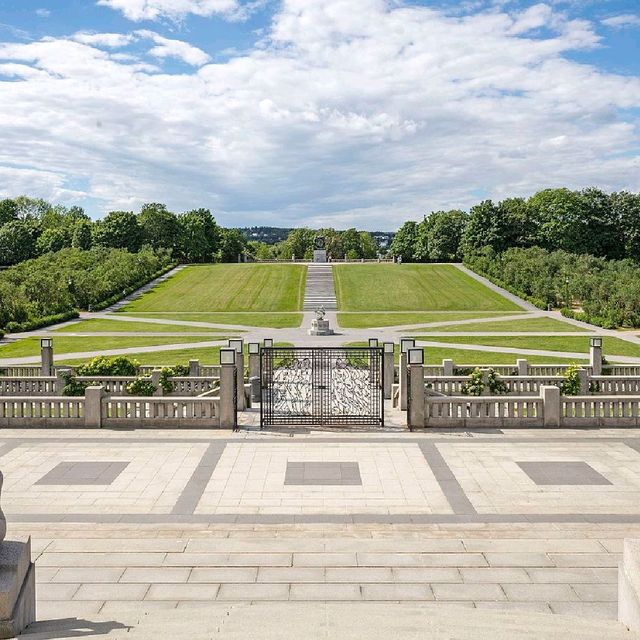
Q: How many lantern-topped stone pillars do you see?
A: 10